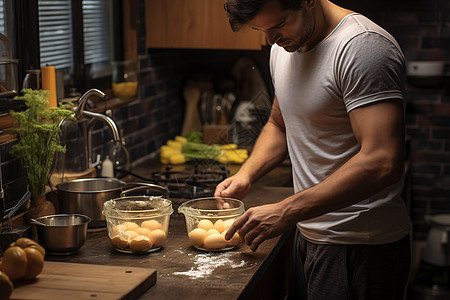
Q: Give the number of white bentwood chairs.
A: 0